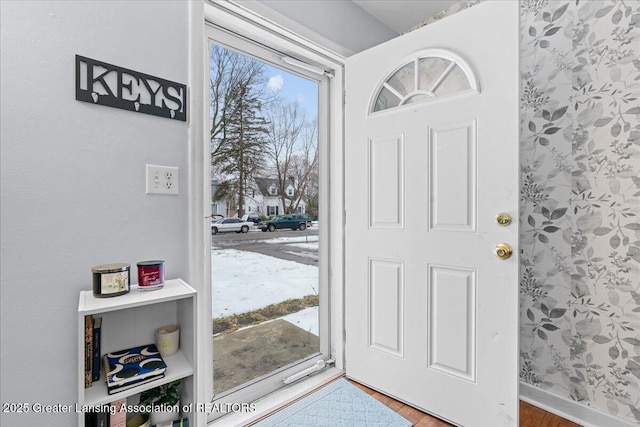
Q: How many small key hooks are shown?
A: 3